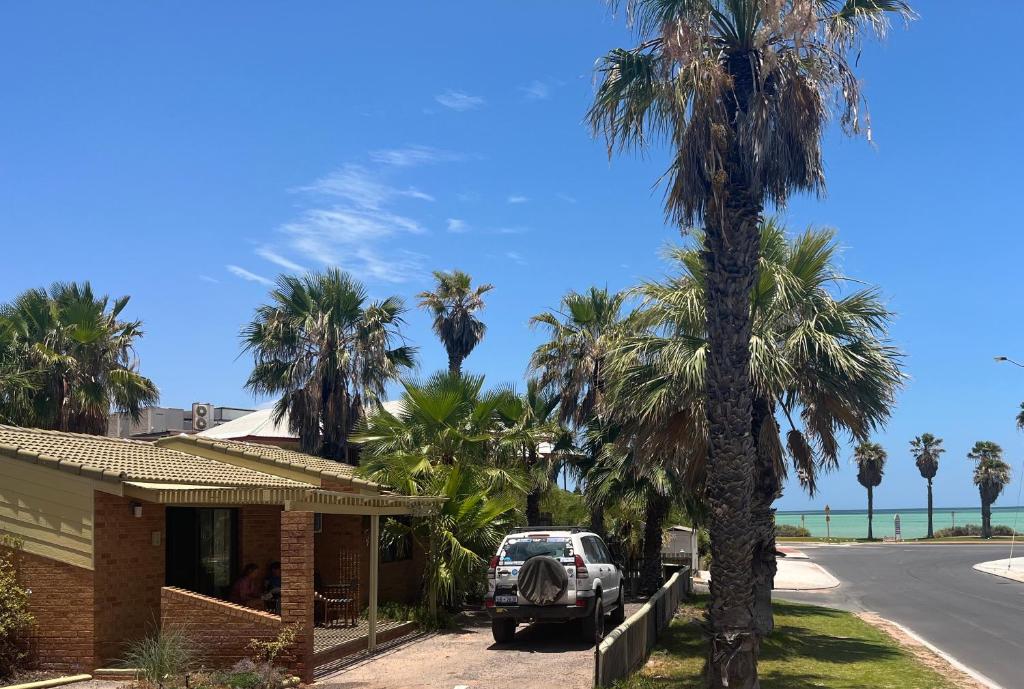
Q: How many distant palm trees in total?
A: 3